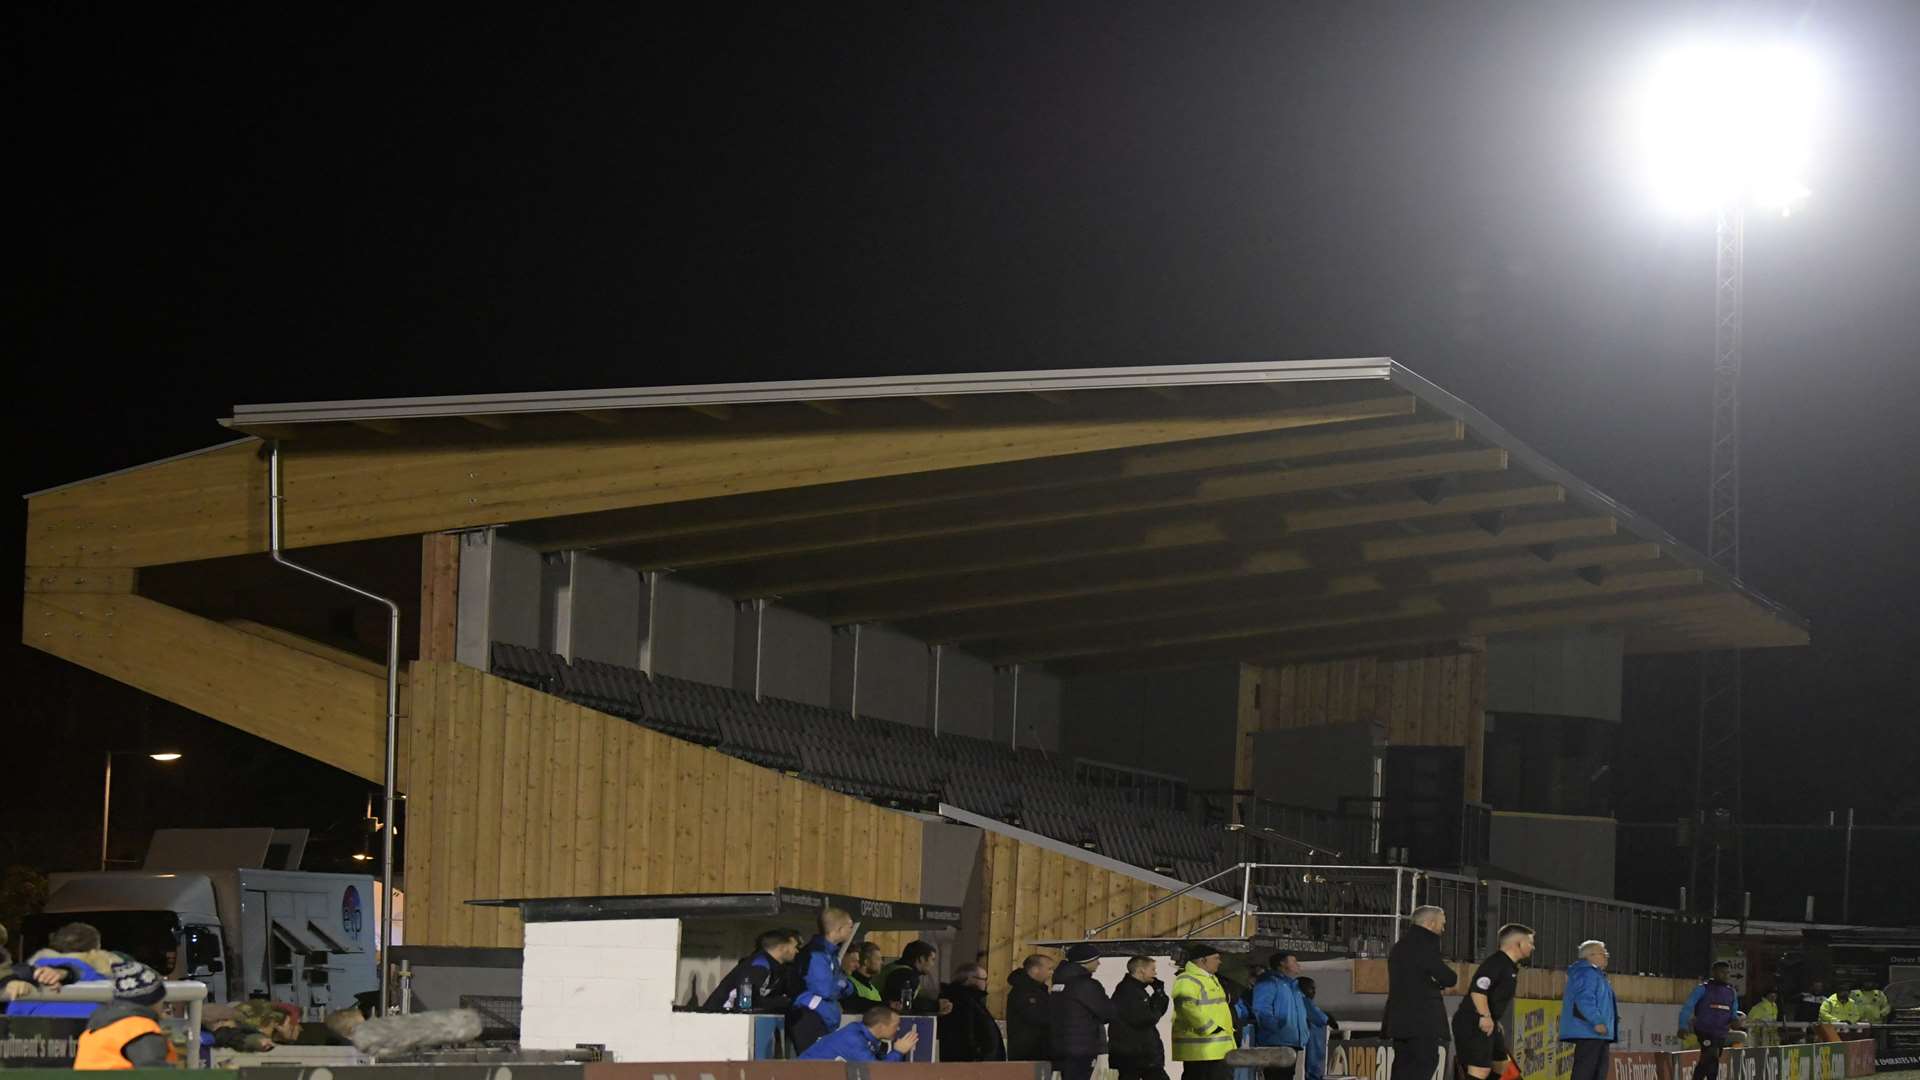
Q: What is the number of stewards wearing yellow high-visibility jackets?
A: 4